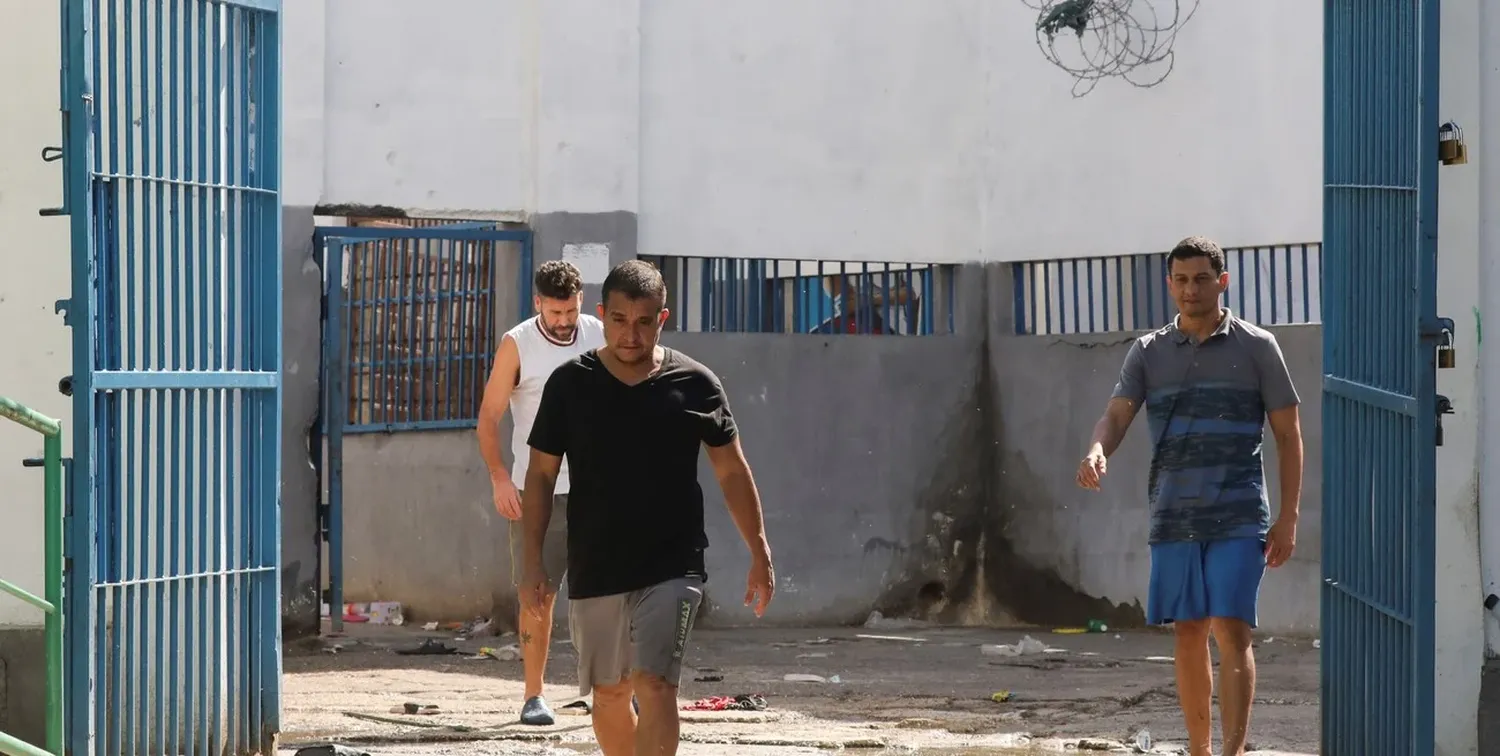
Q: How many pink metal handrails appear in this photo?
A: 0